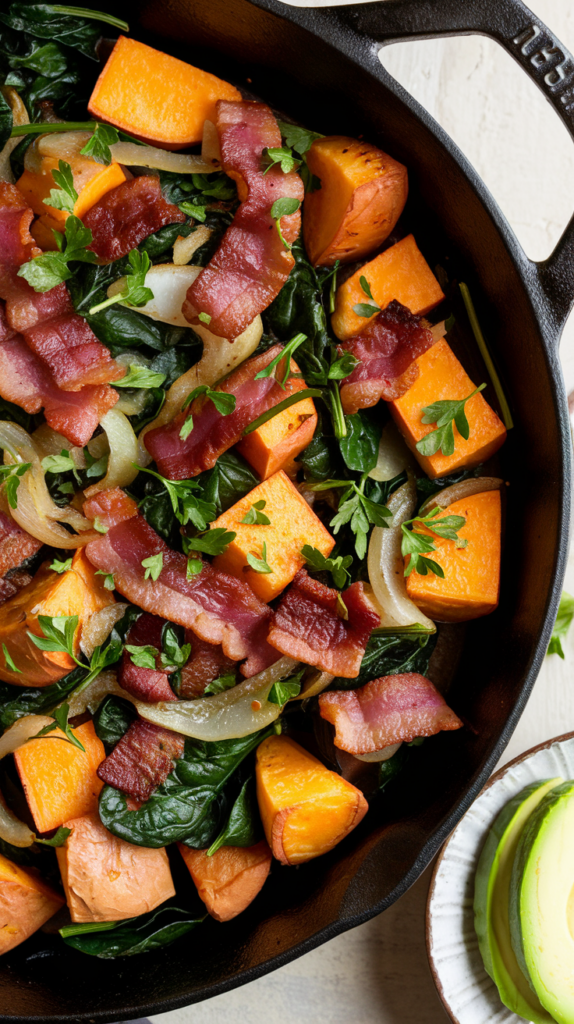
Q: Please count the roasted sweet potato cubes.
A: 14